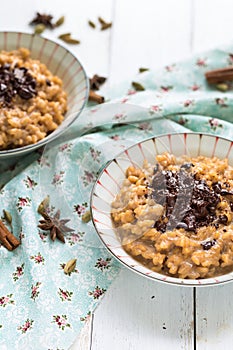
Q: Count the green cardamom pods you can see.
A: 14